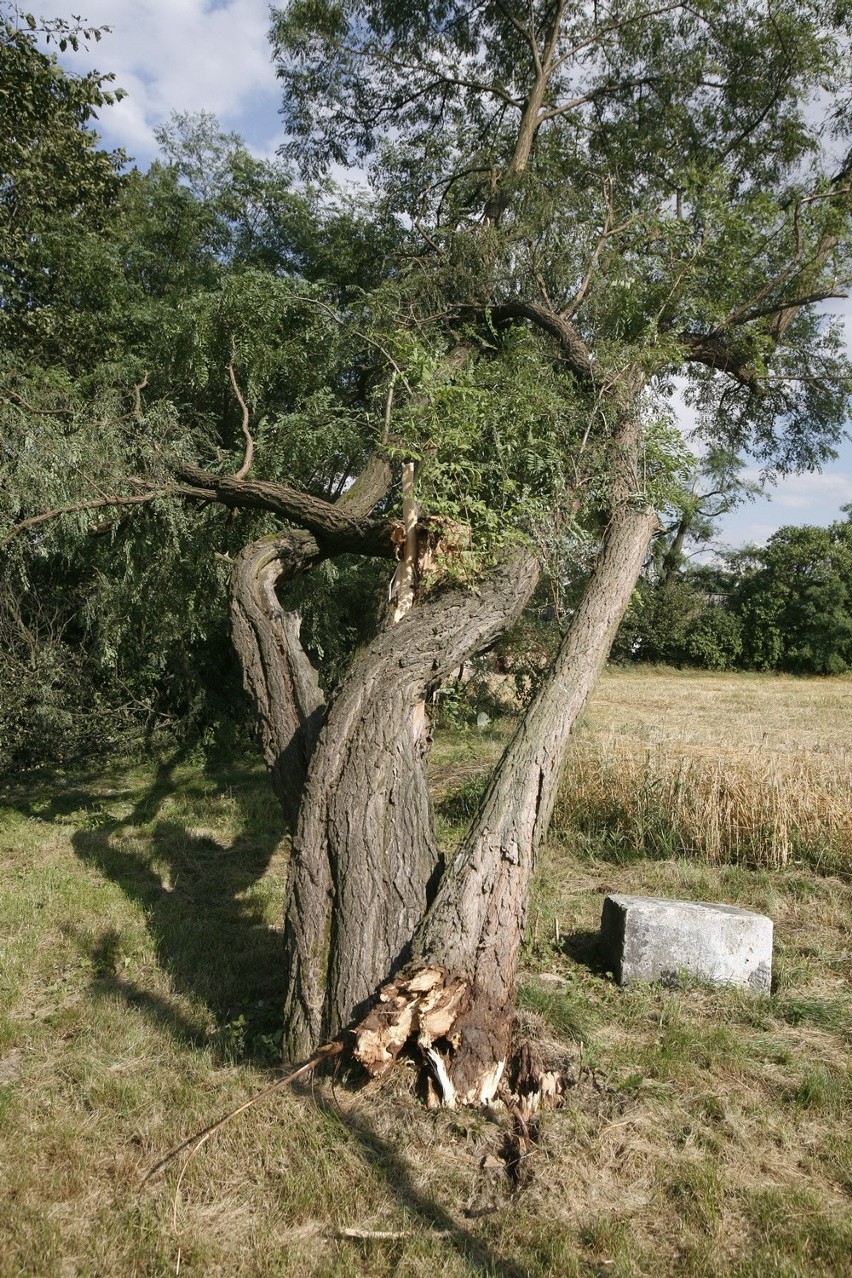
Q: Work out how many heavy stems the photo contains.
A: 3